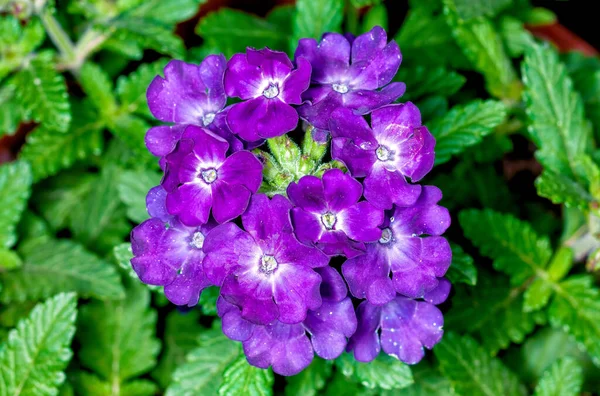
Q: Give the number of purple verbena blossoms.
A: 11